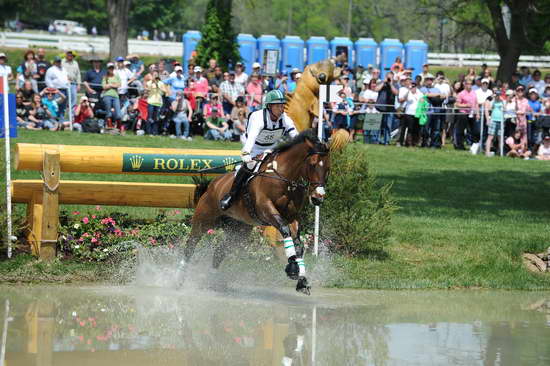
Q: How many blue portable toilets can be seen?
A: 9